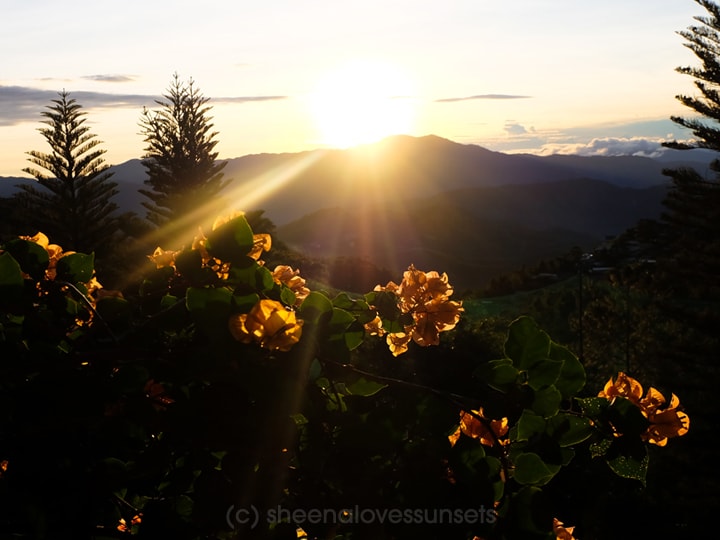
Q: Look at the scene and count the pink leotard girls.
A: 0